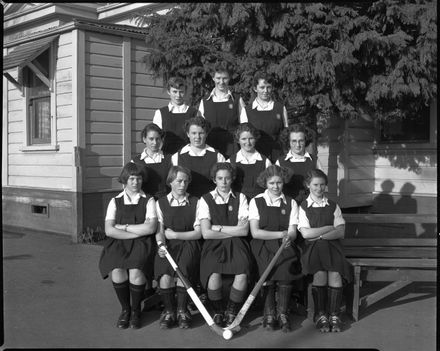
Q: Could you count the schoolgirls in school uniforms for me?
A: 12